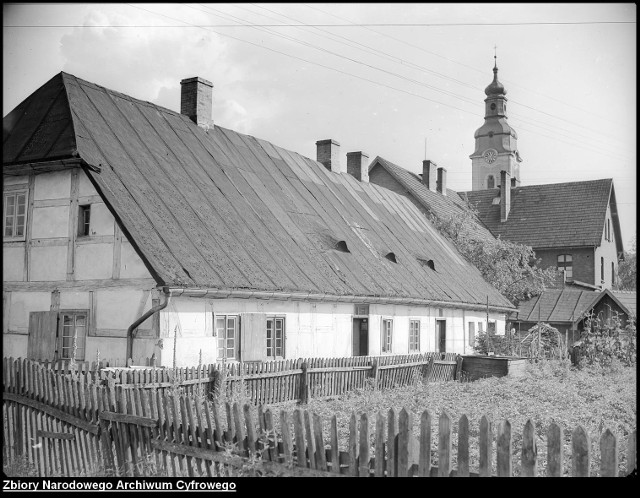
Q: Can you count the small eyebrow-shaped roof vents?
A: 3